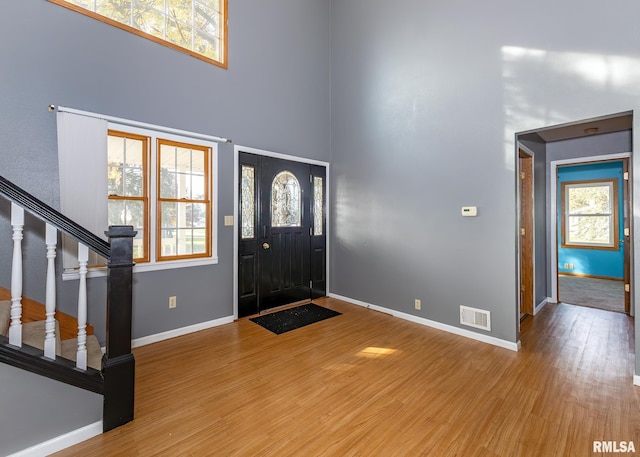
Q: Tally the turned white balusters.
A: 3